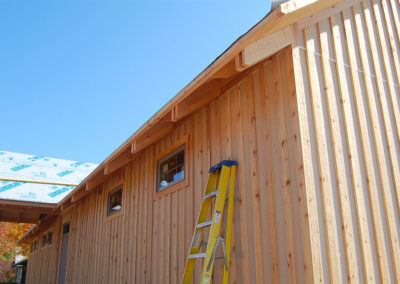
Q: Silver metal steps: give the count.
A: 3